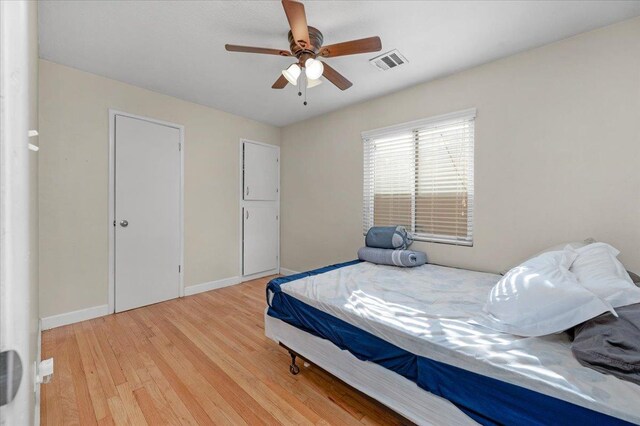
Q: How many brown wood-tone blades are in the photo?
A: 5